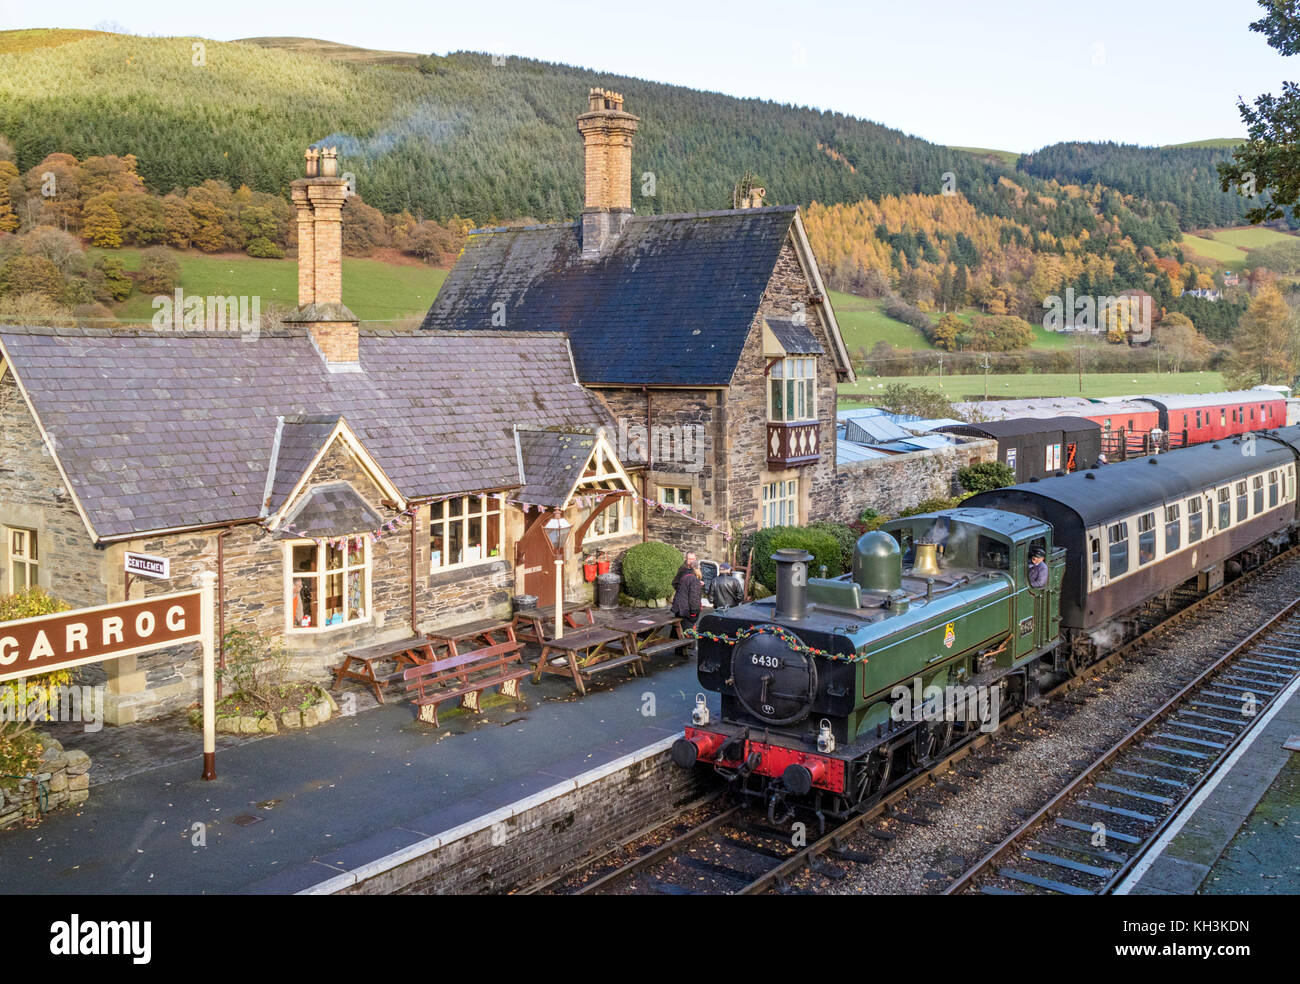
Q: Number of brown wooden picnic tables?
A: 5